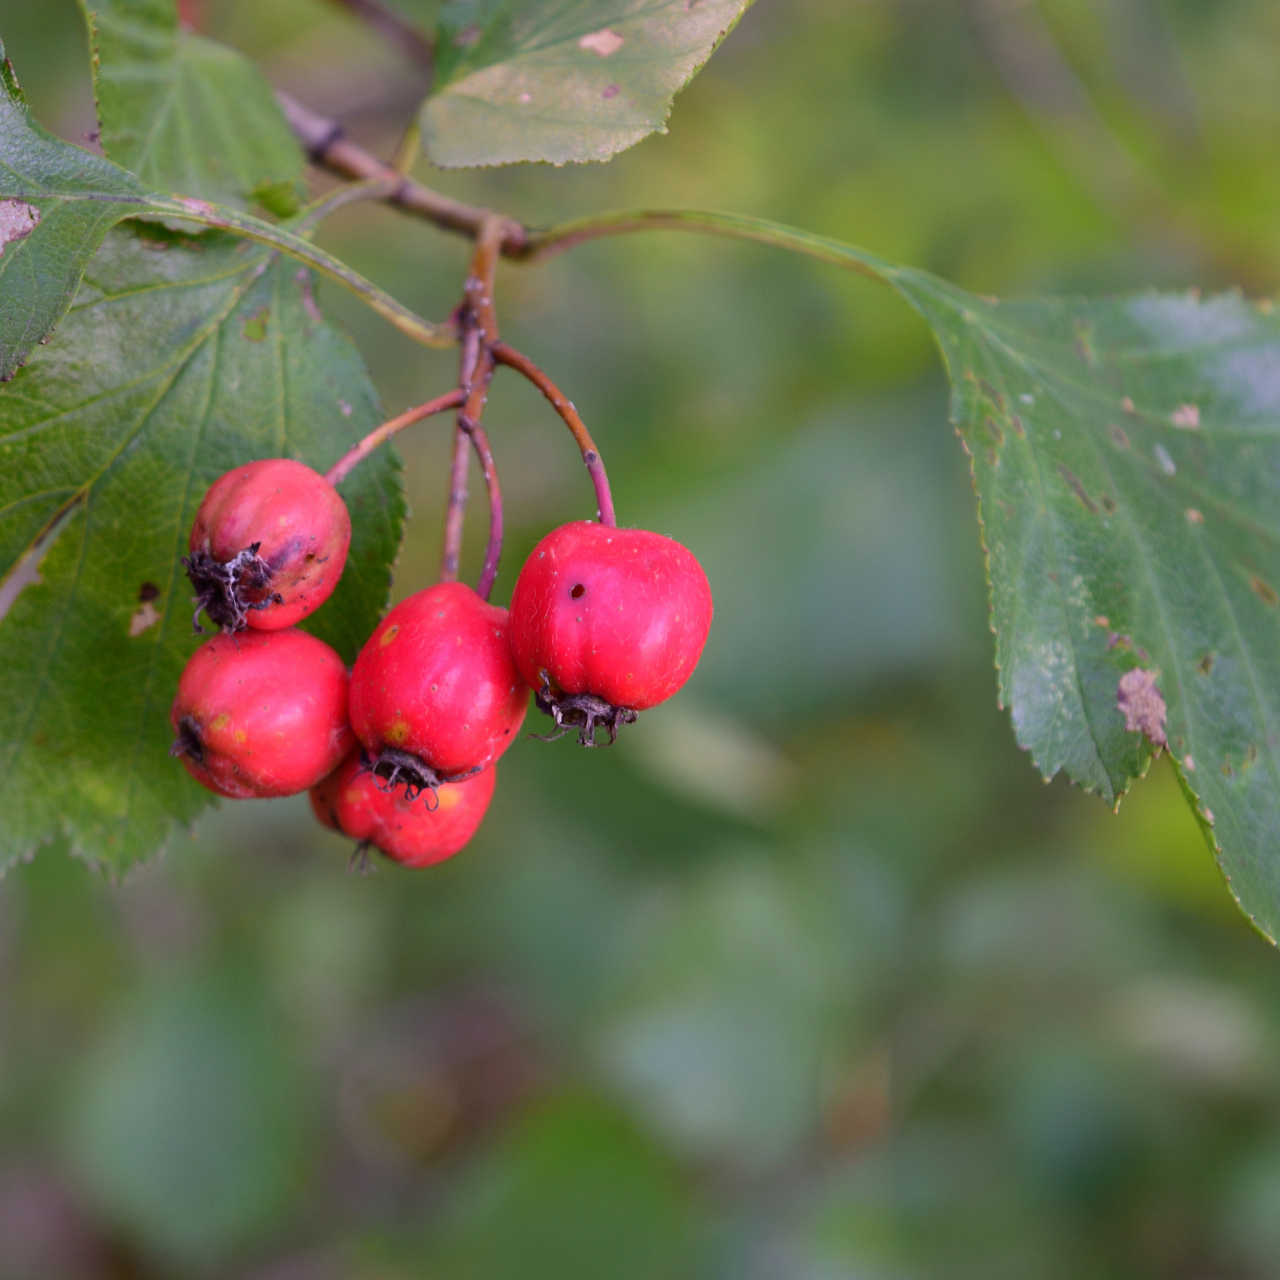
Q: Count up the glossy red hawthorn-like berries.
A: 5